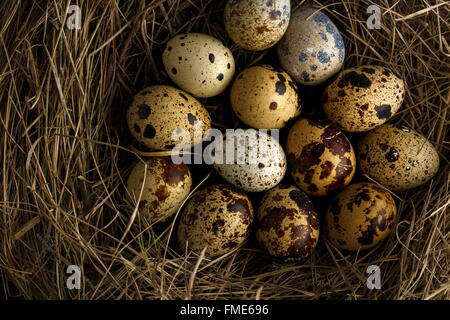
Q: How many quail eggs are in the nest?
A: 13